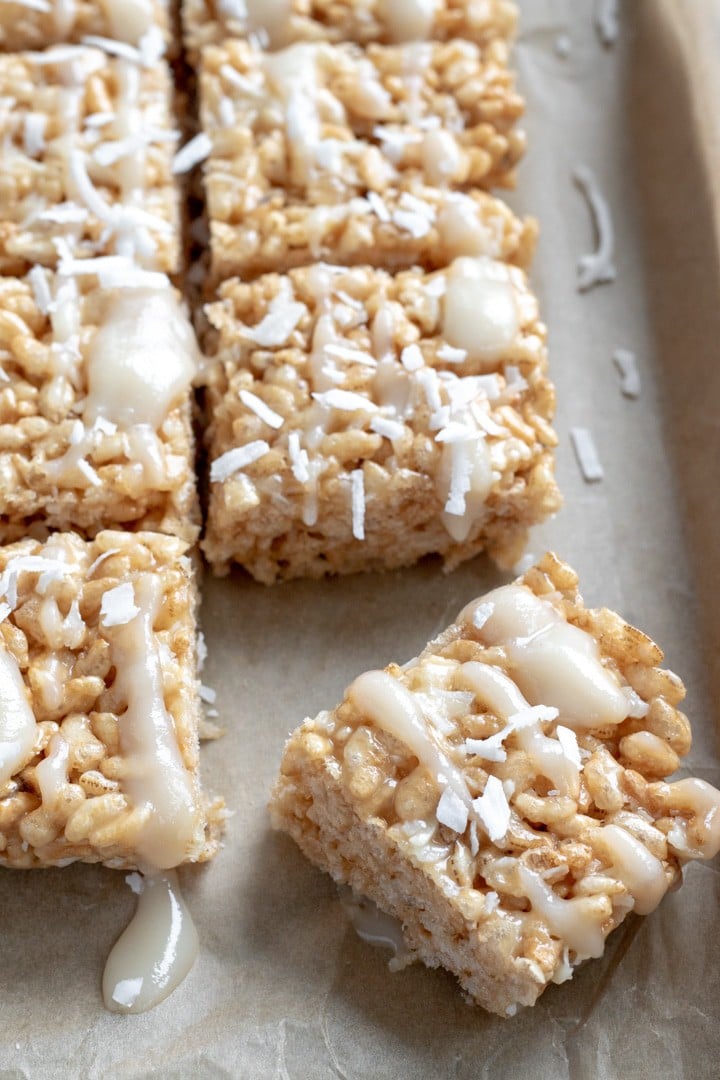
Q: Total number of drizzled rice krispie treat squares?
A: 8